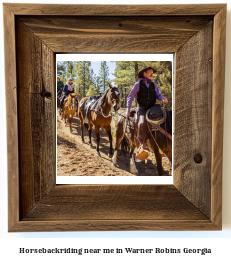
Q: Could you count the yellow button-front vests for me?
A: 0